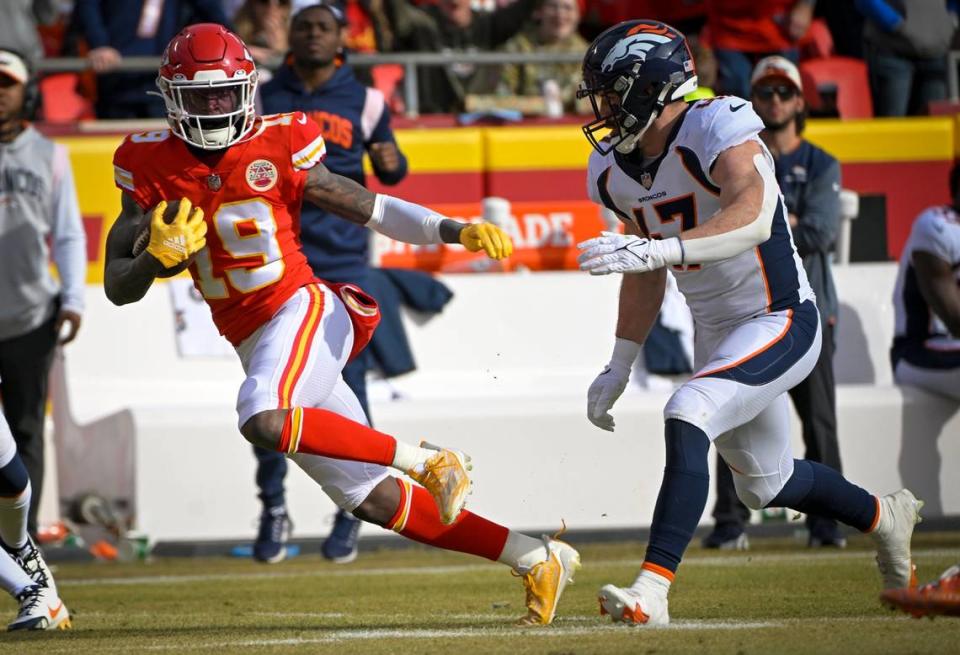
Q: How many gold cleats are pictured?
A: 2